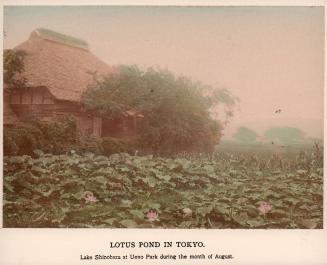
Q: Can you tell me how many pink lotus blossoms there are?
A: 3